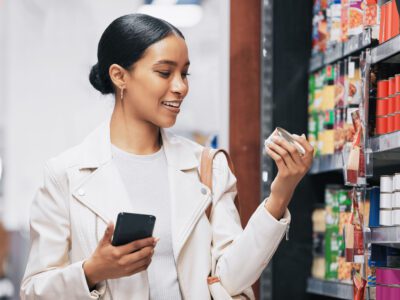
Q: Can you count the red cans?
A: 9